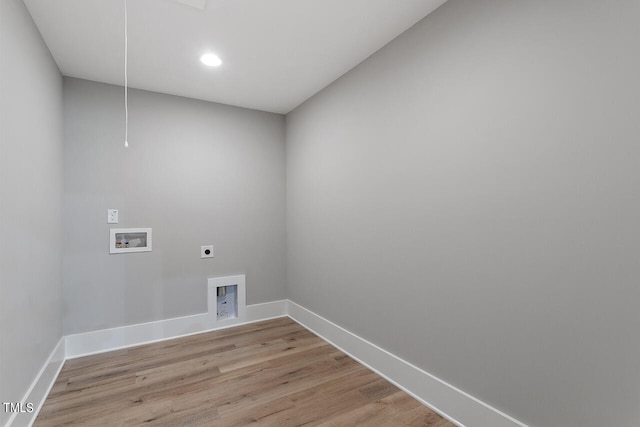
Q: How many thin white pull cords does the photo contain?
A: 1